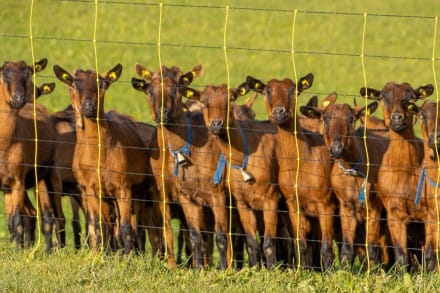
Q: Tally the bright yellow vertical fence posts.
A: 7